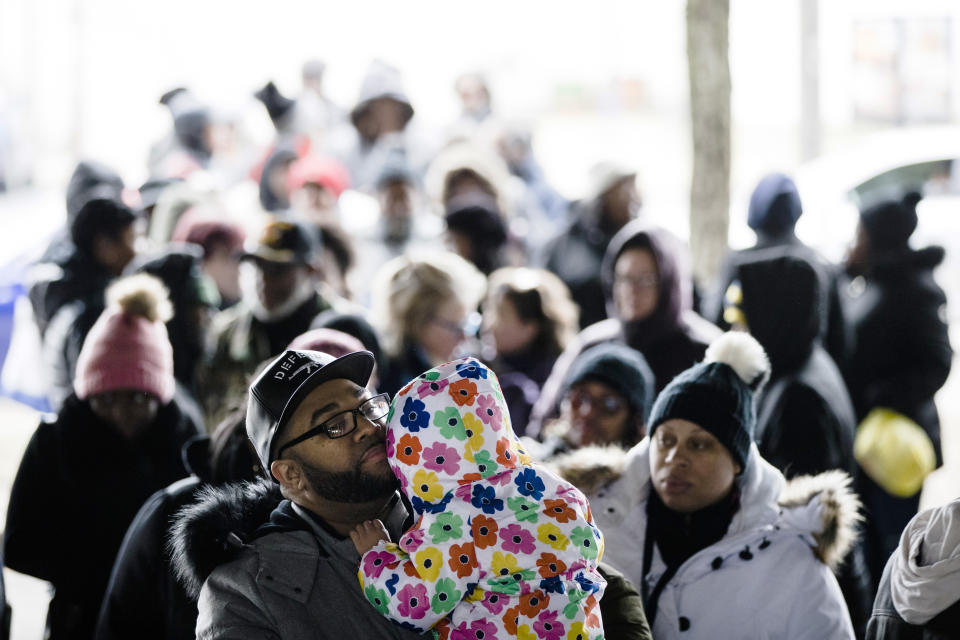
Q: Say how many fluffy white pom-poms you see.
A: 2